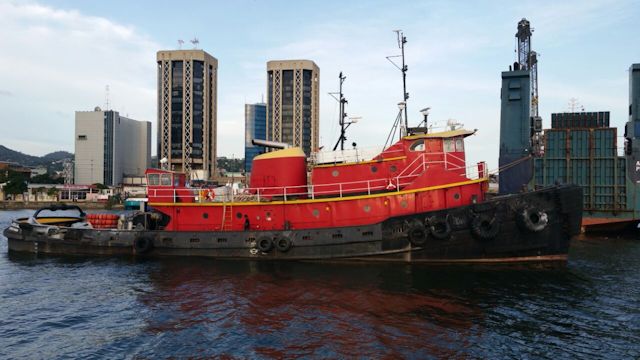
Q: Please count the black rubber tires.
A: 7